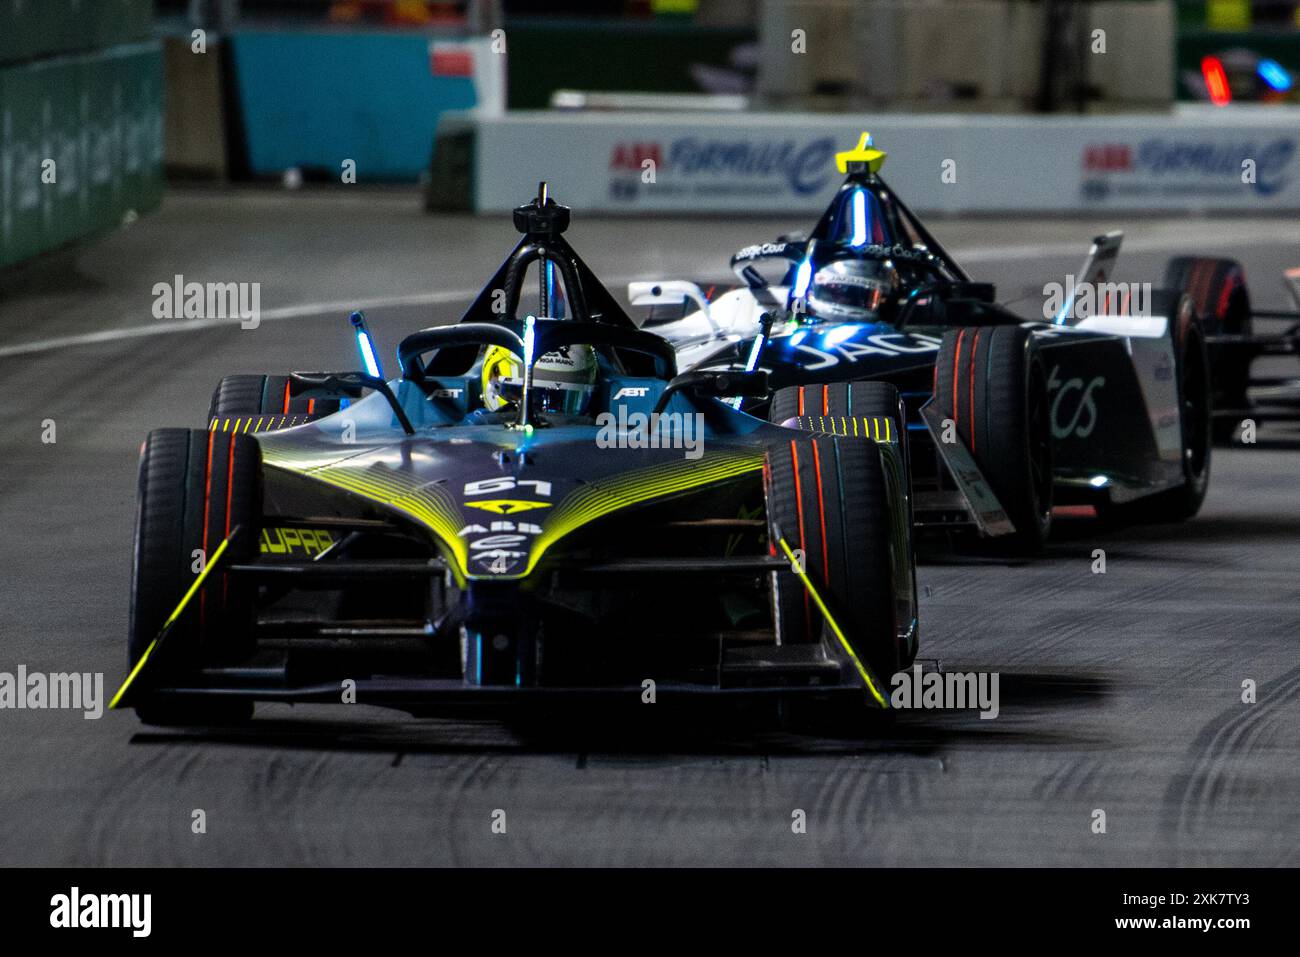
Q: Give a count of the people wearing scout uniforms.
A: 0